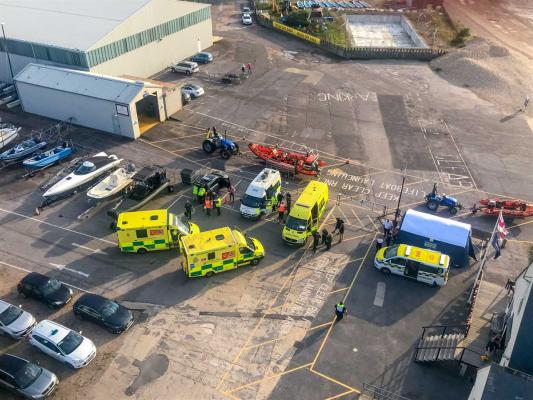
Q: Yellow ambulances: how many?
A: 3